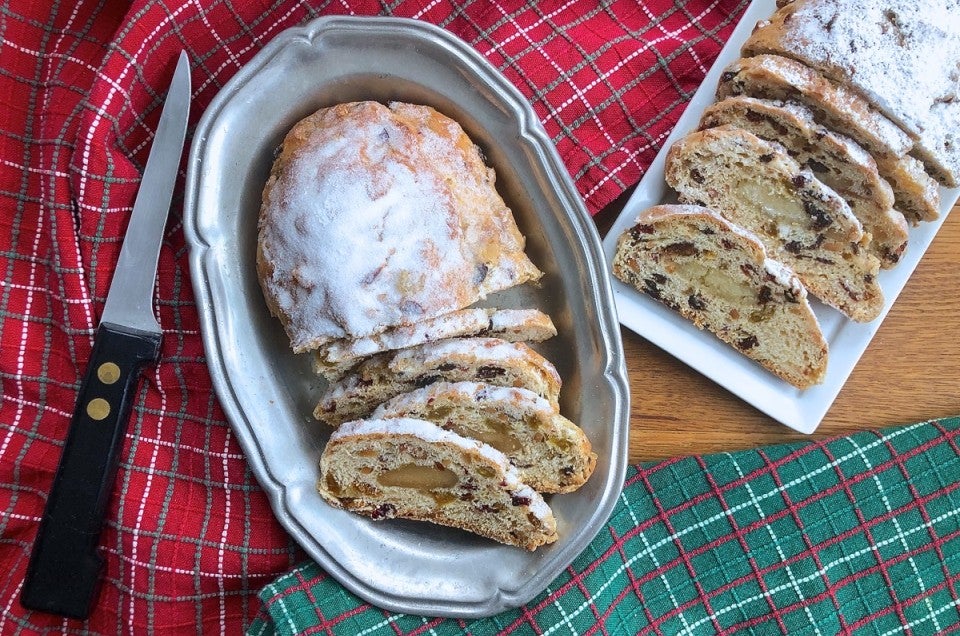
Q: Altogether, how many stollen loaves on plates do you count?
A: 2